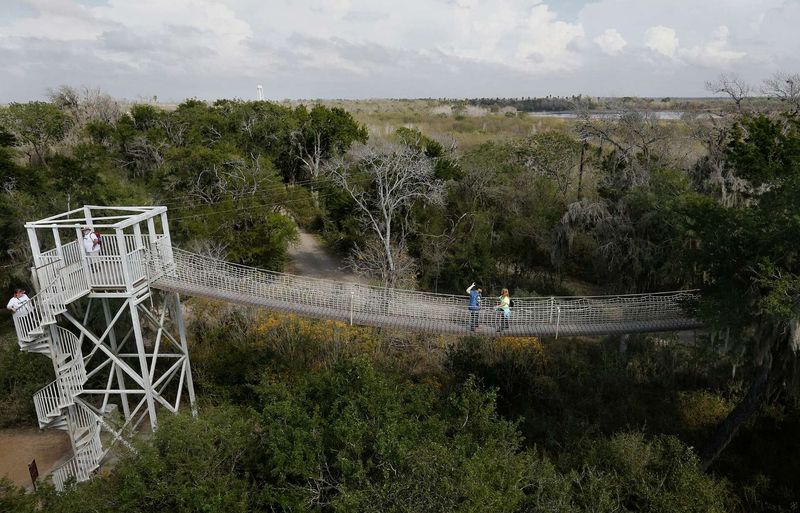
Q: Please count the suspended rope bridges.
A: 1